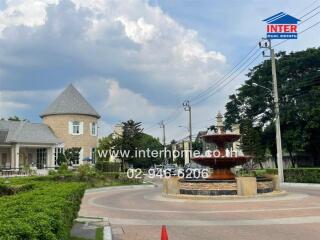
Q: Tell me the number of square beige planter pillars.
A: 3